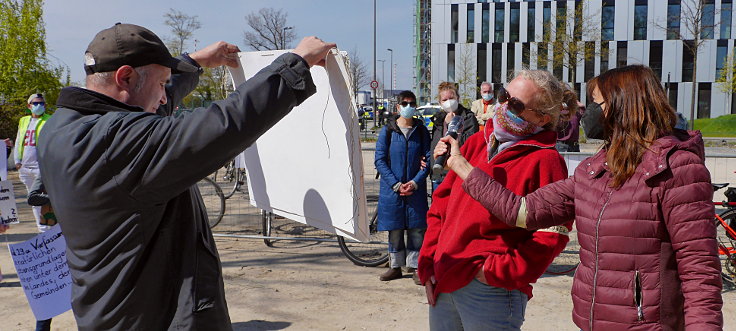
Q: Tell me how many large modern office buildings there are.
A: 1